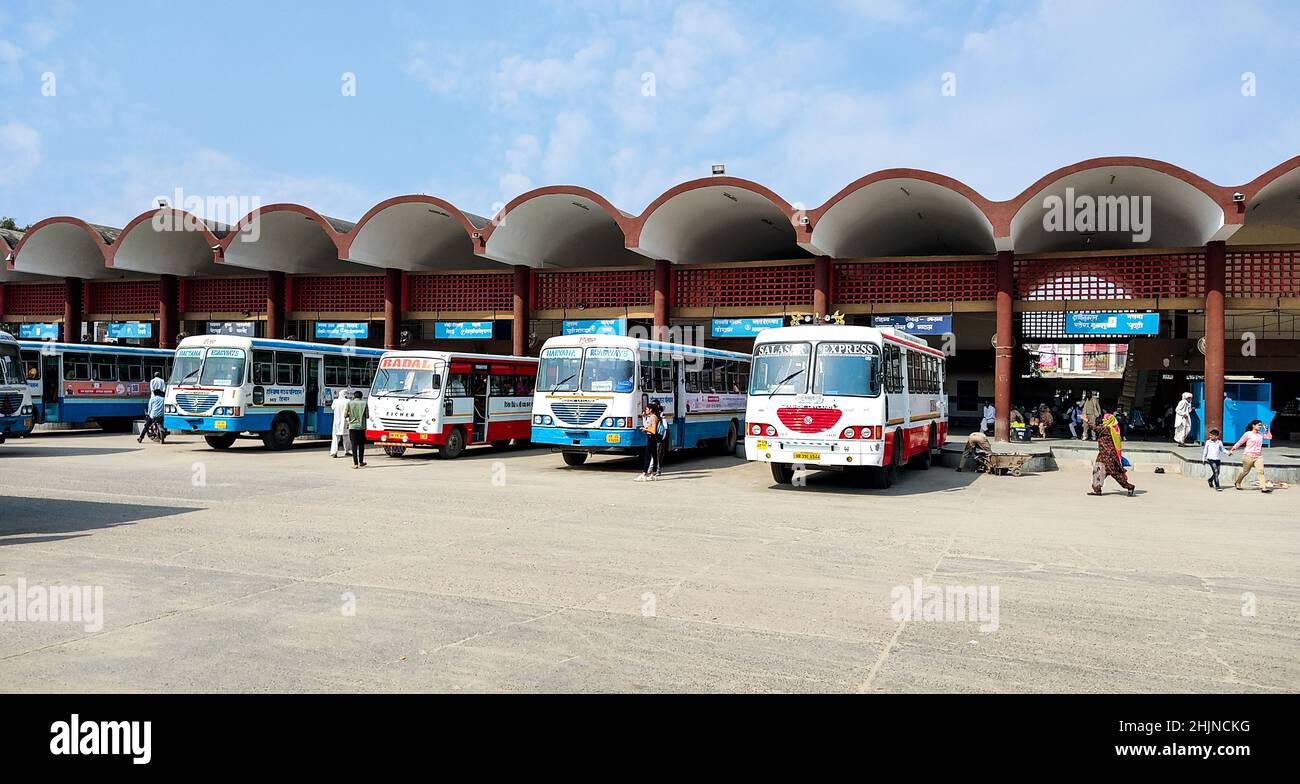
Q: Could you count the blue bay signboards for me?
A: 9